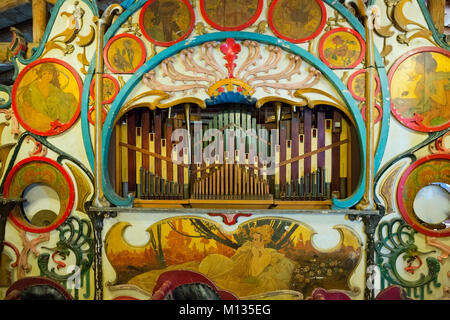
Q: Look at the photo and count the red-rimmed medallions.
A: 13